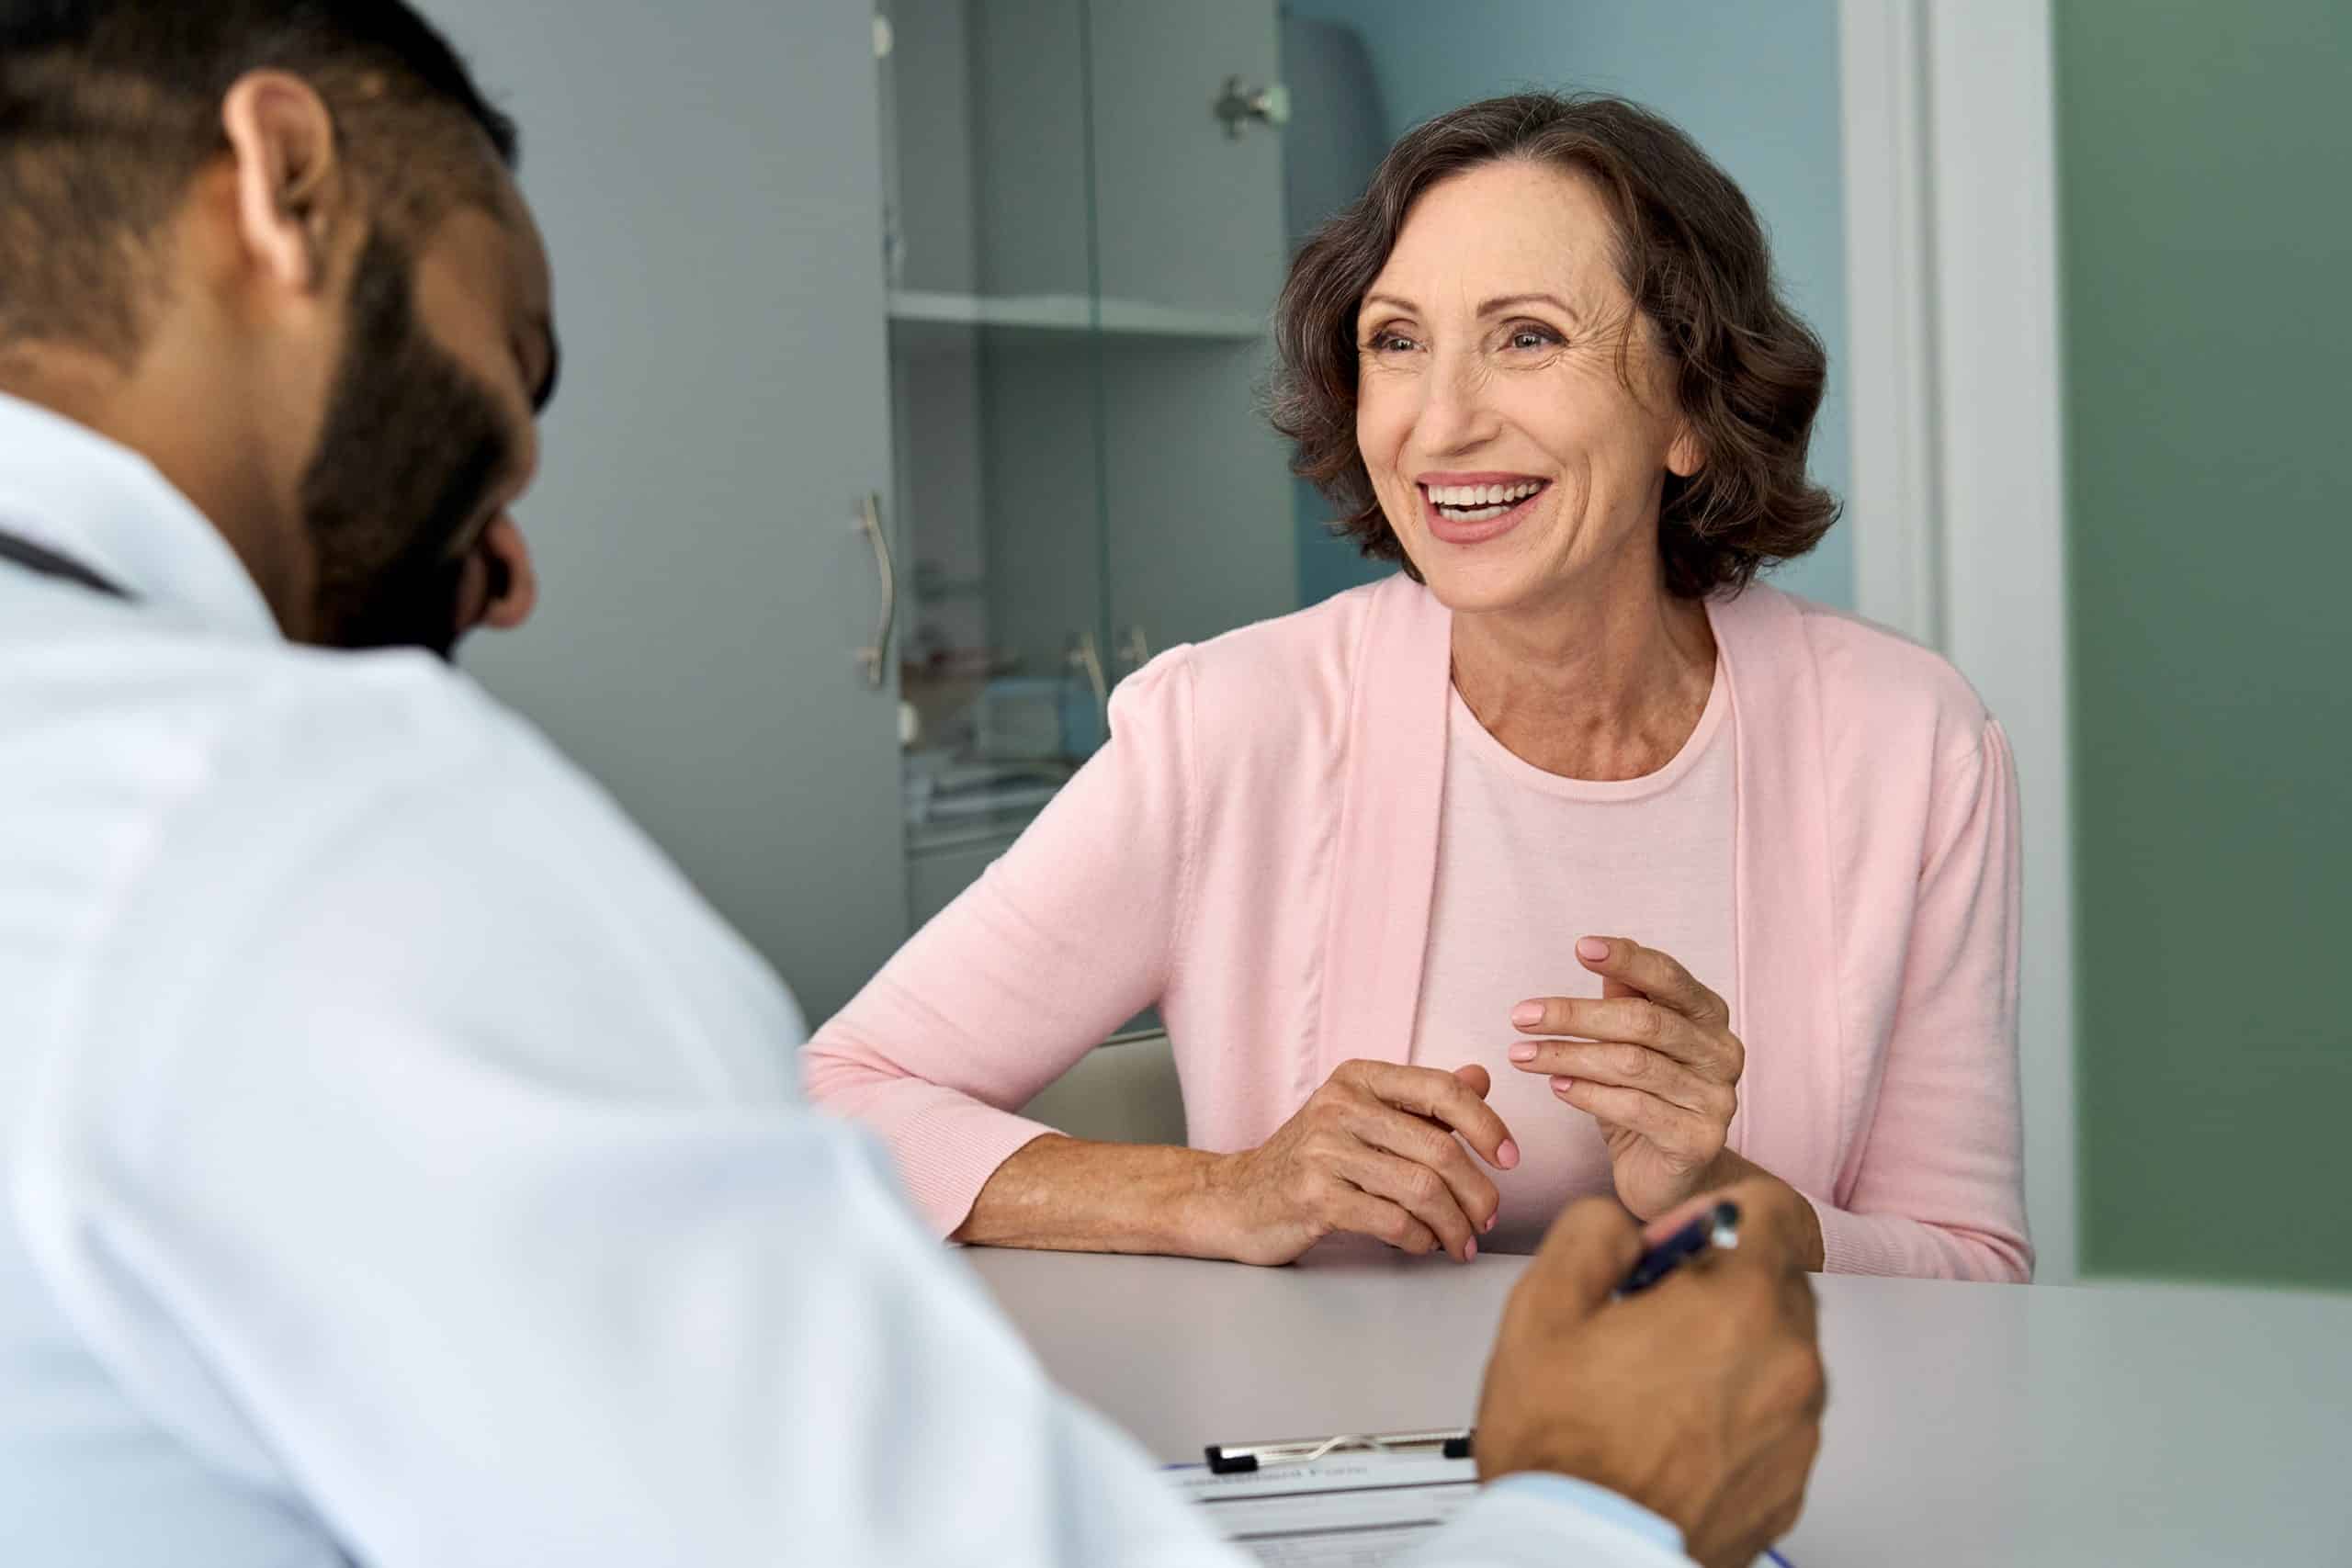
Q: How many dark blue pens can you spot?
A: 1